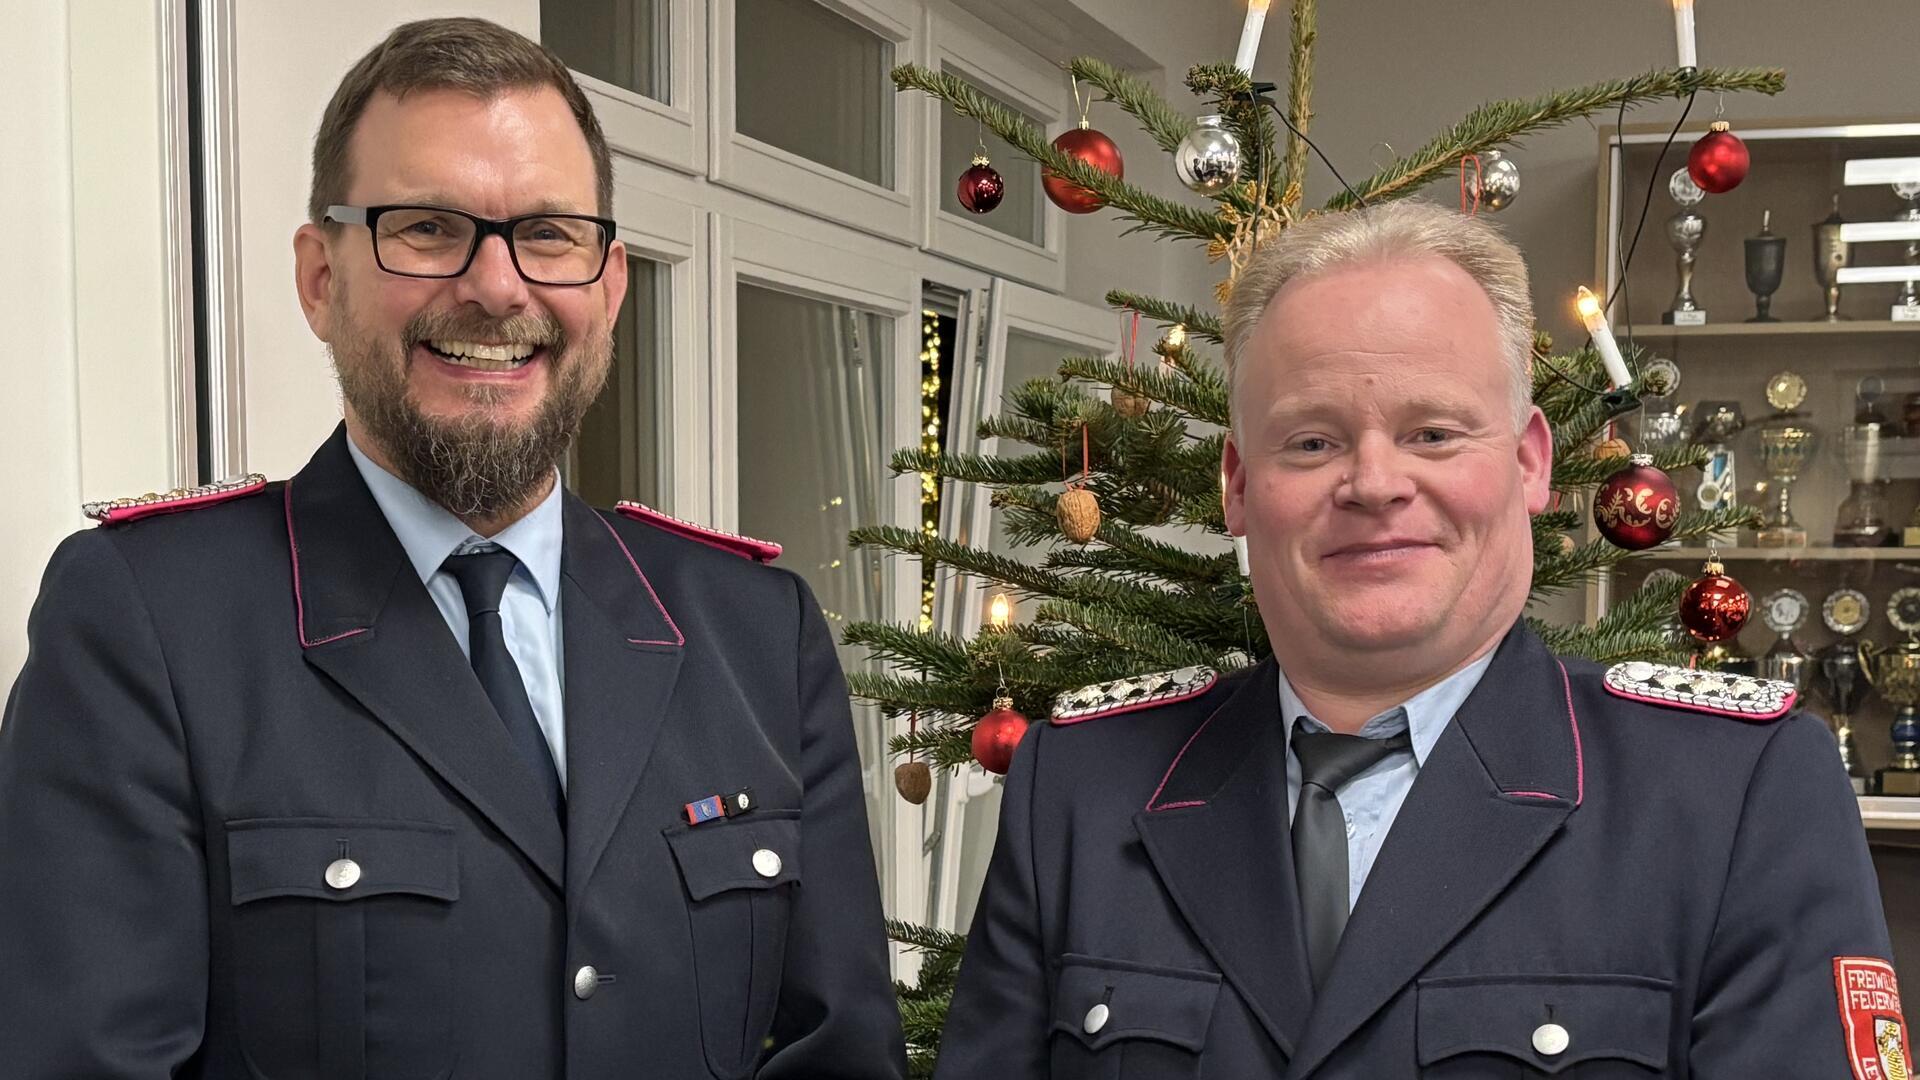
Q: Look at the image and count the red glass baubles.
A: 6